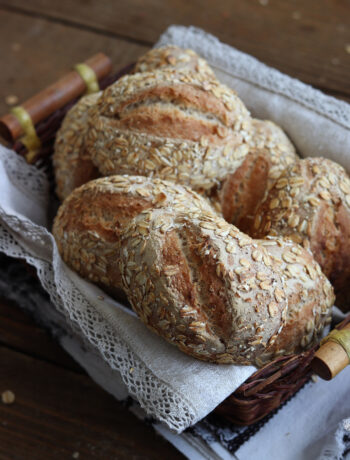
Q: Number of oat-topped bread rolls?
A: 8